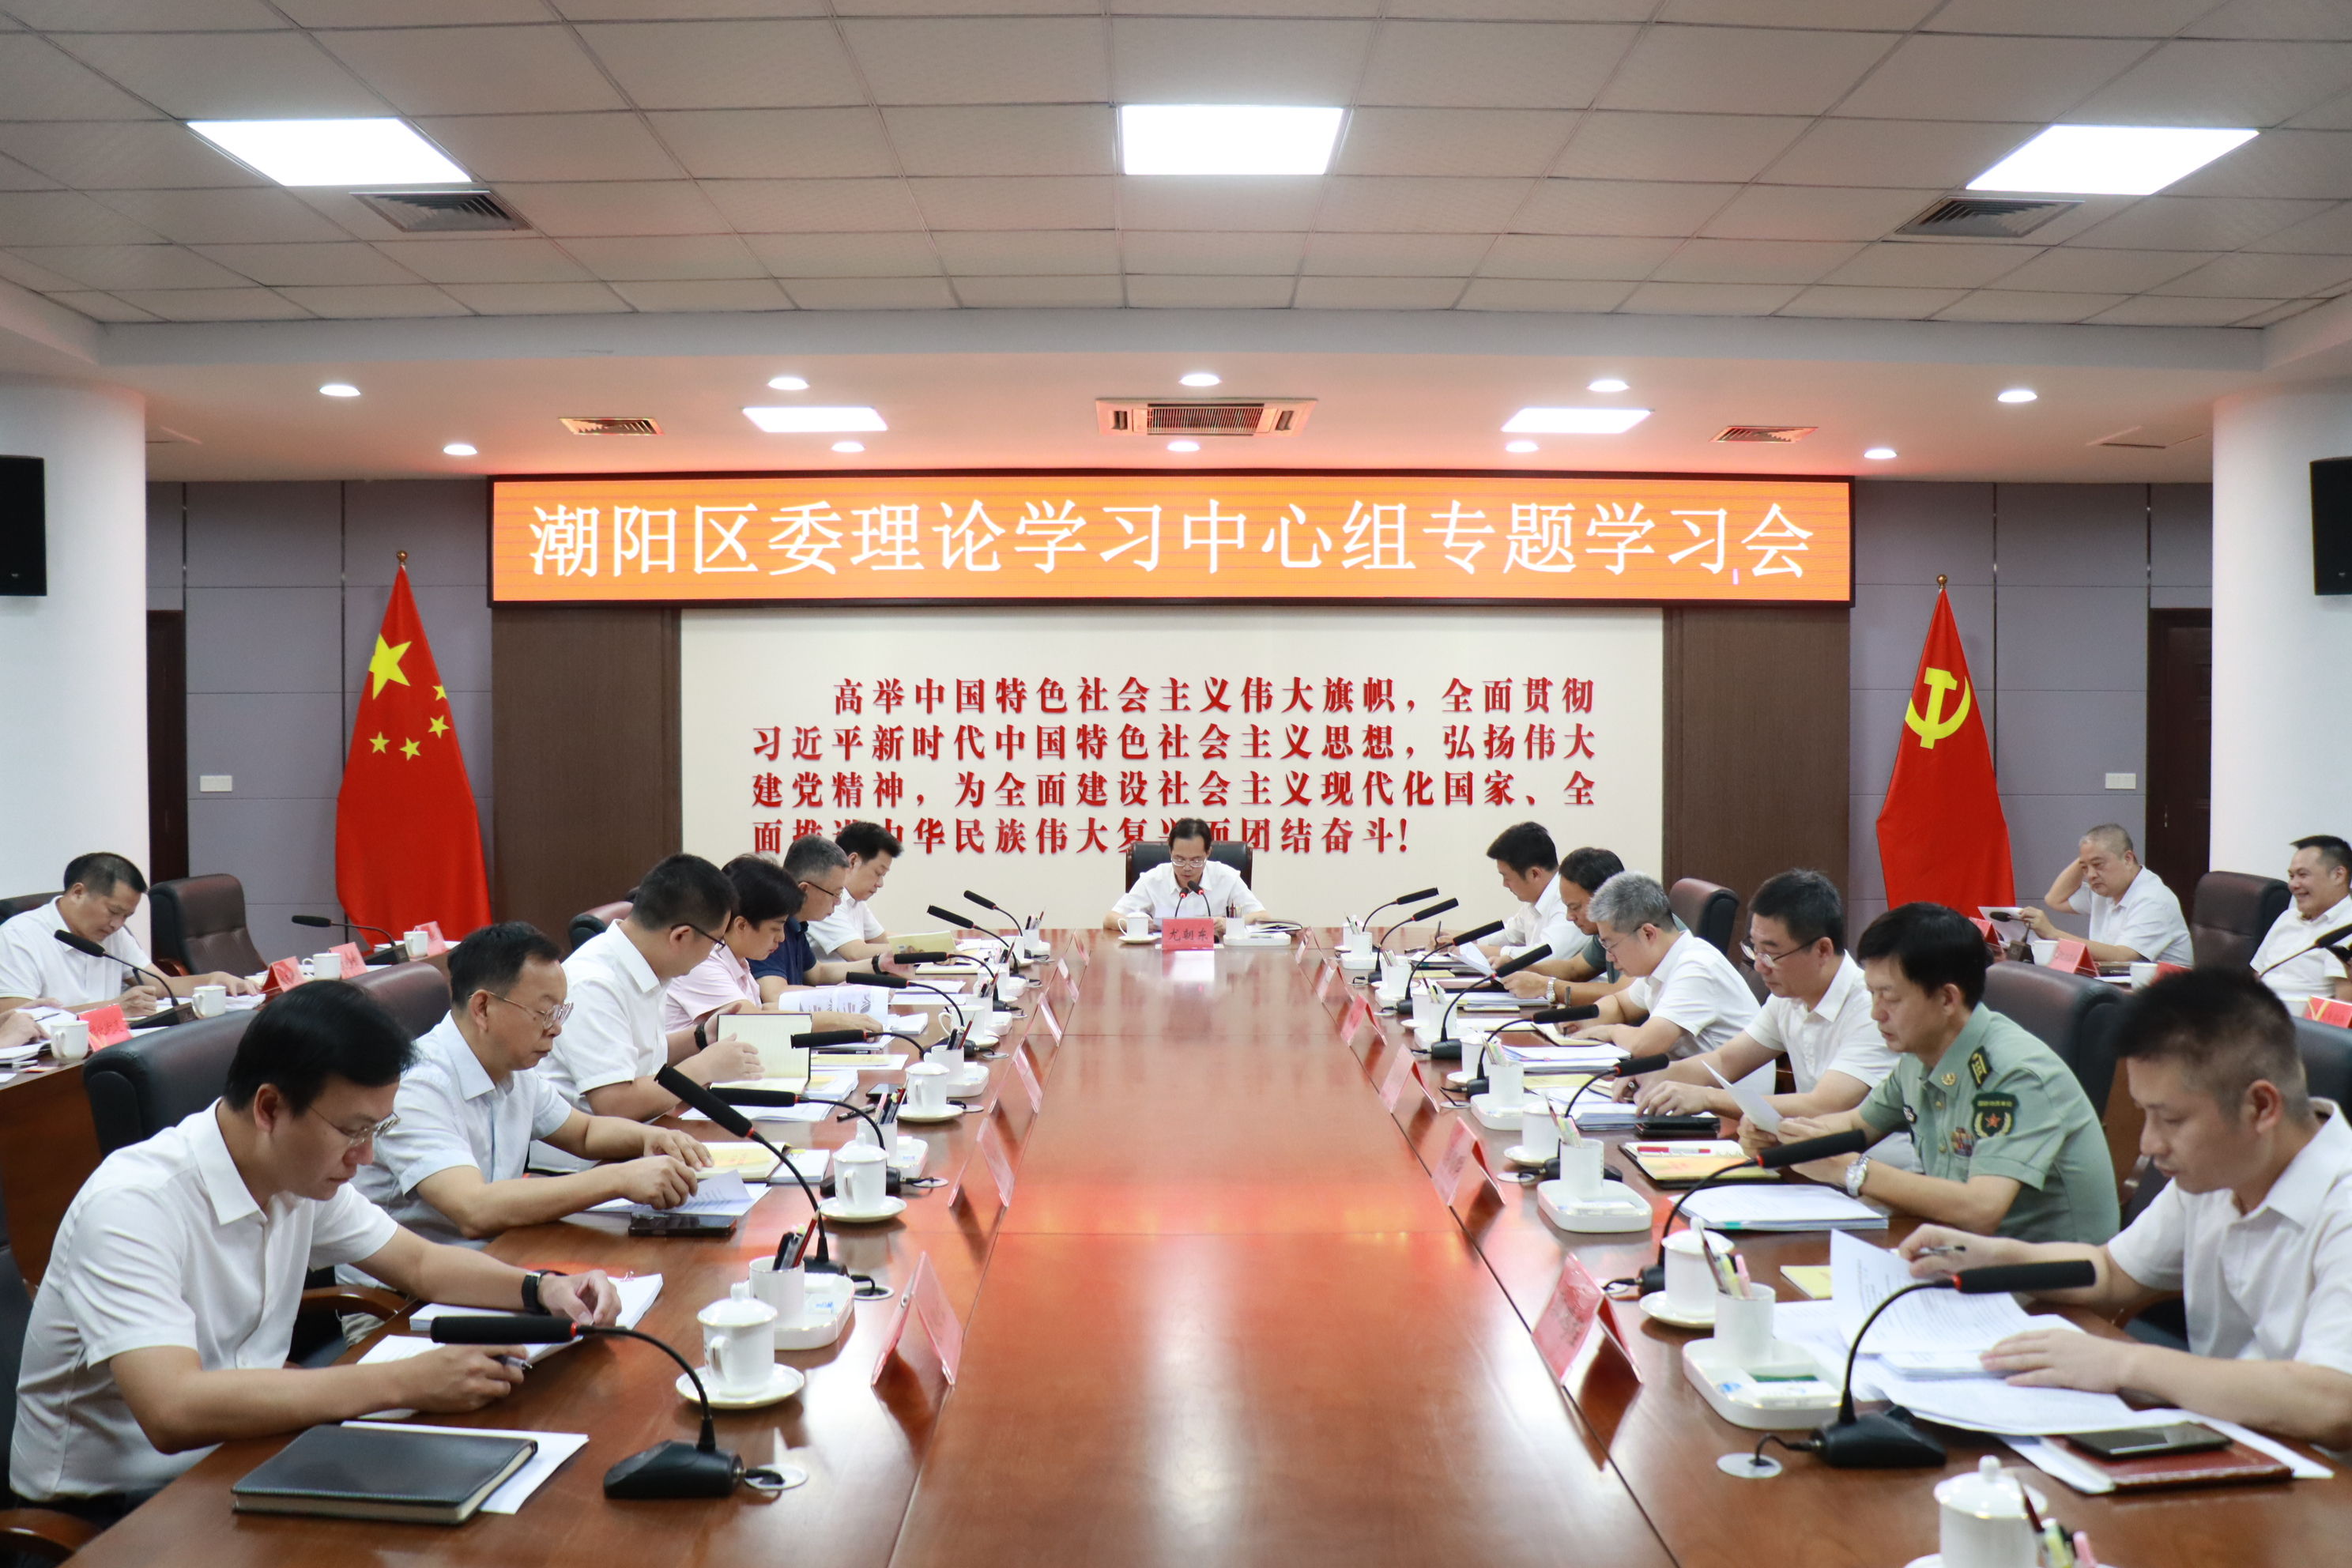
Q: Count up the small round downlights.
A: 10